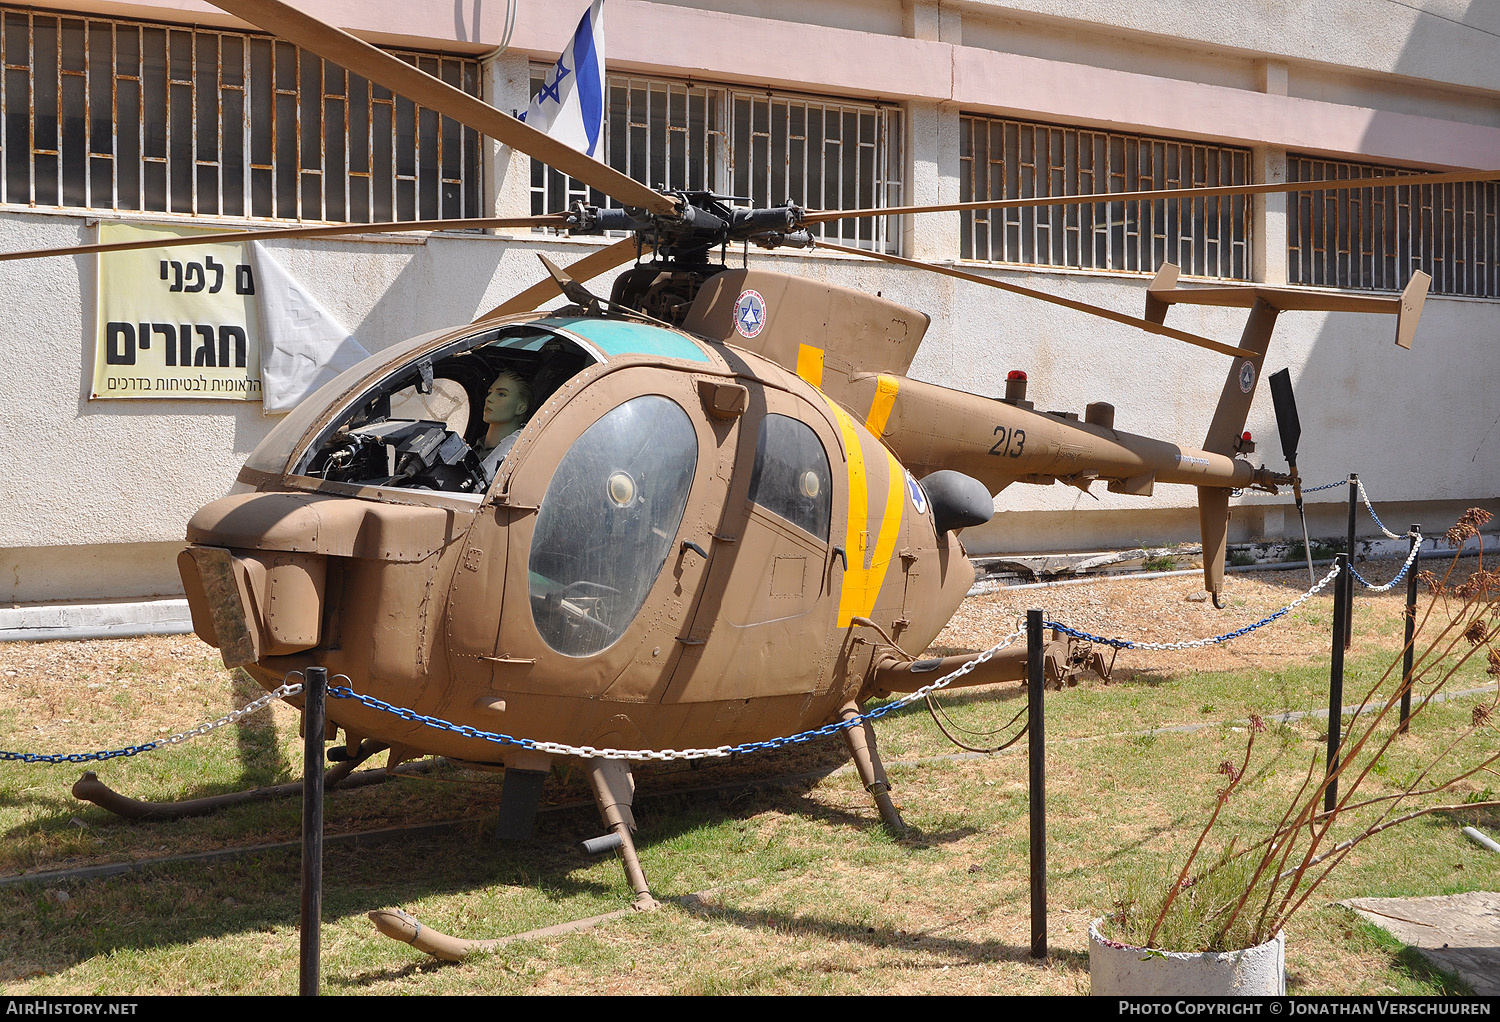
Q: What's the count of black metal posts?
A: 5